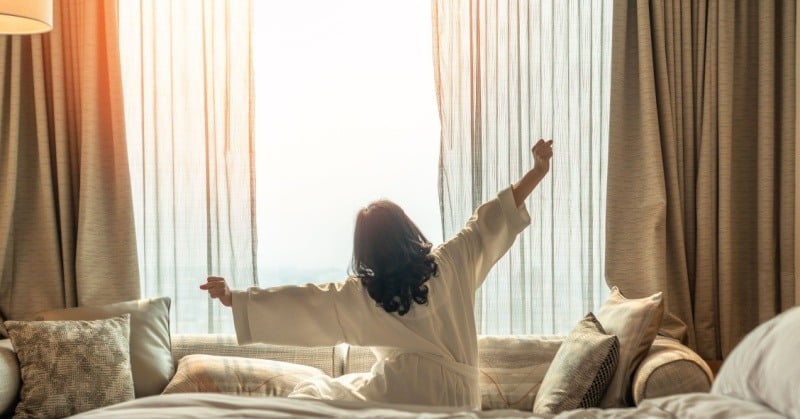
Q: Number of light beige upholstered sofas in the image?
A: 1